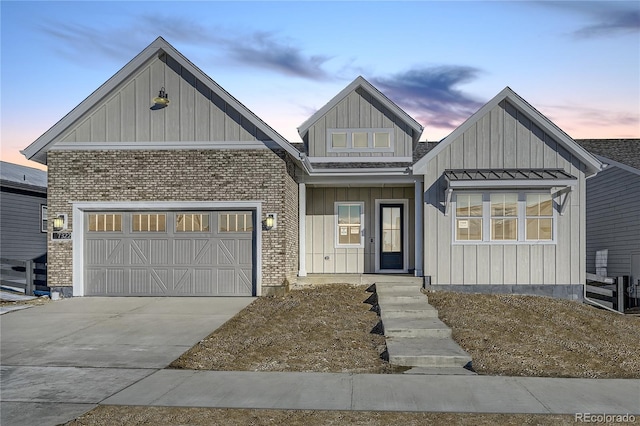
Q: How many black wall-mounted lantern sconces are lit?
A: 2